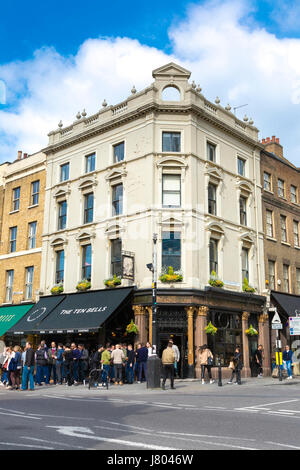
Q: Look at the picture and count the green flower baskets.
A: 9